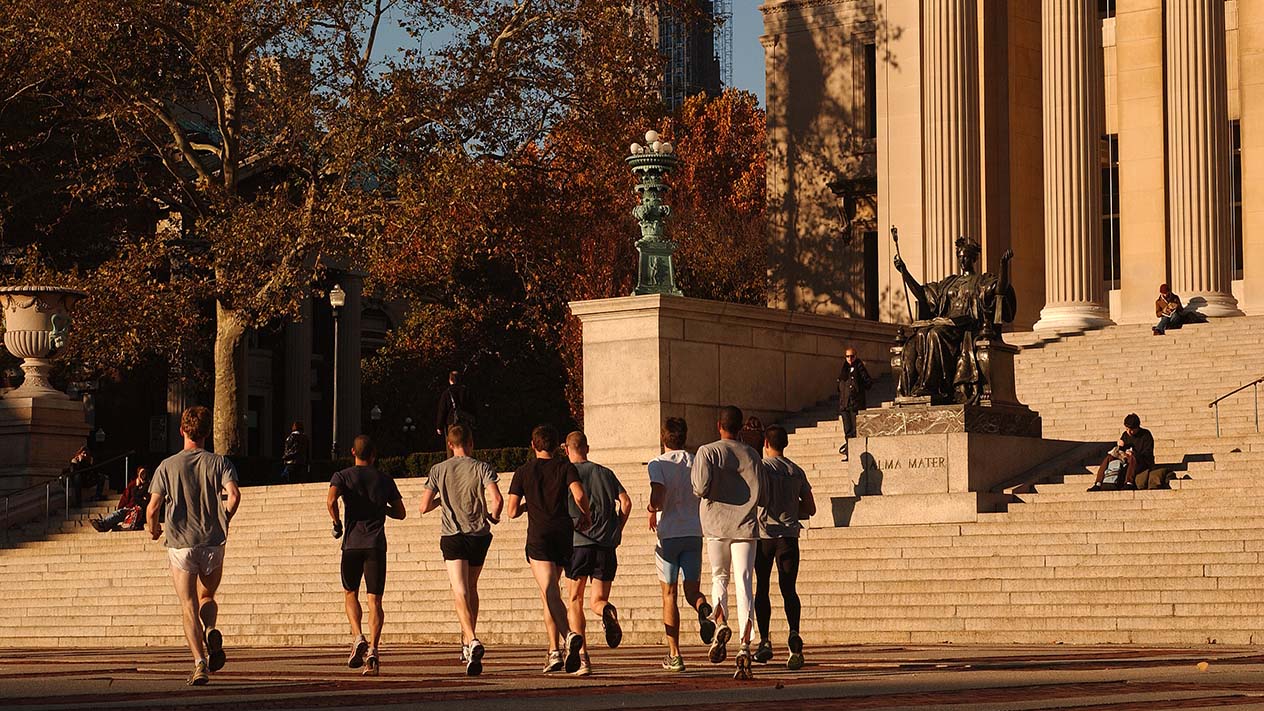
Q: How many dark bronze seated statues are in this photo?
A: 1